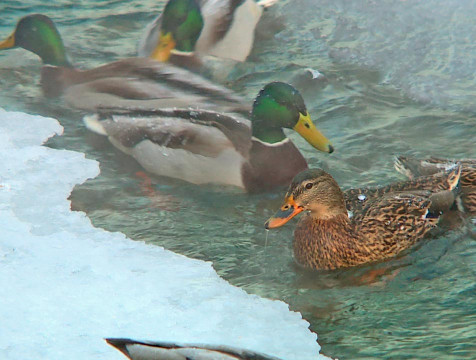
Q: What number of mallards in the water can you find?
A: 5